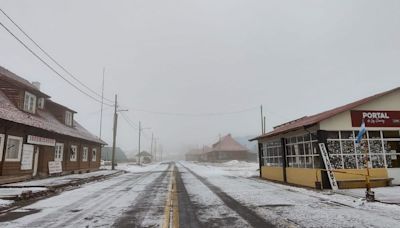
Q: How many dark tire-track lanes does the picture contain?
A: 3